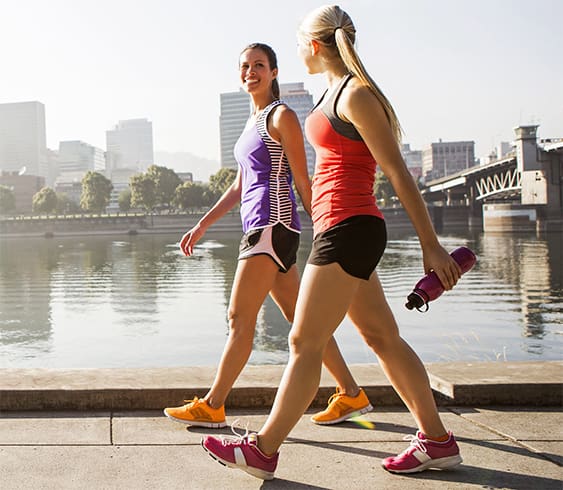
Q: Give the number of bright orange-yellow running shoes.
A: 2